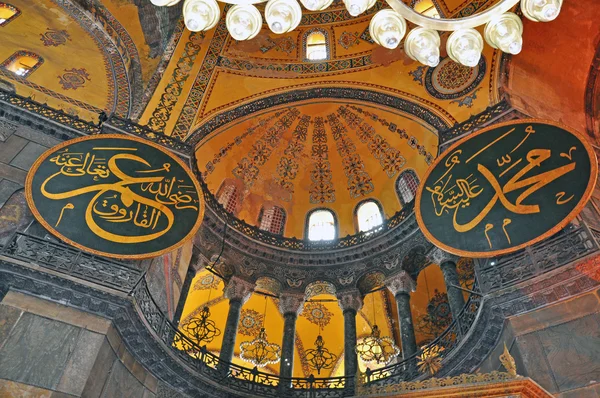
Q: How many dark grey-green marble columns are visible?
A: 6